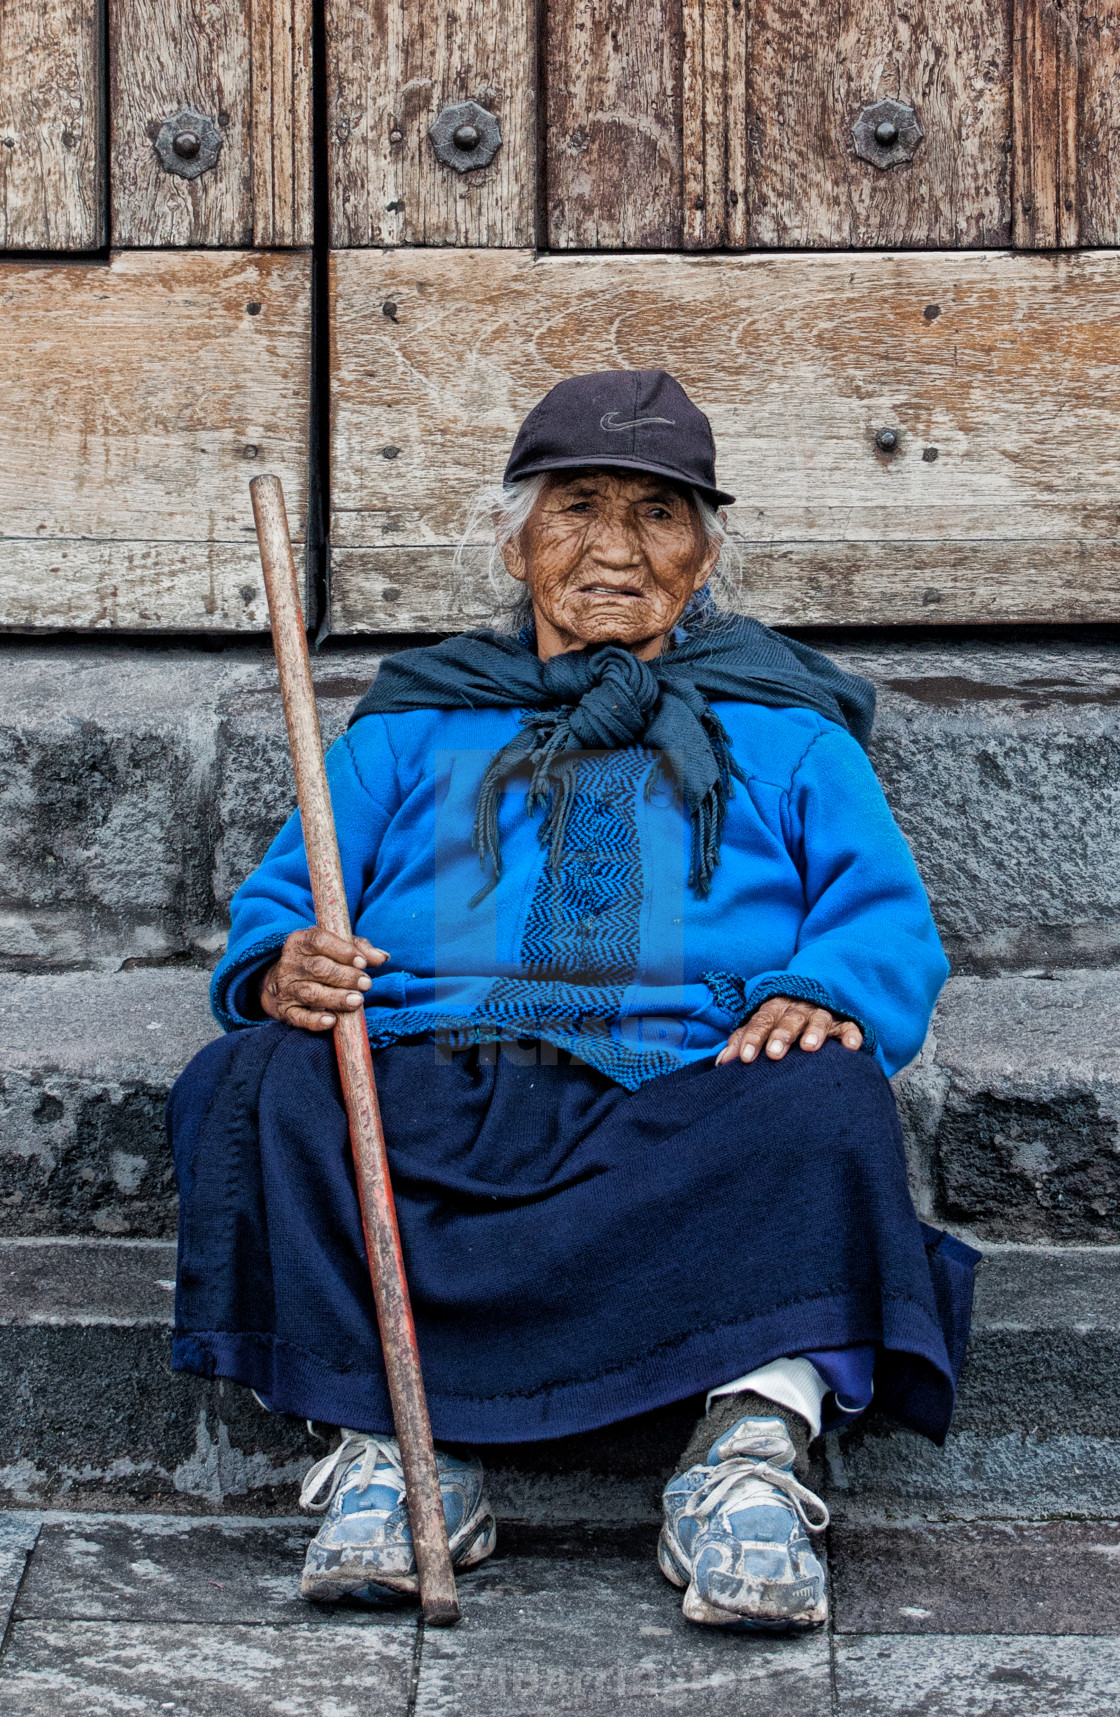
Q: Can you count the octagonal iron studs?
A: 3